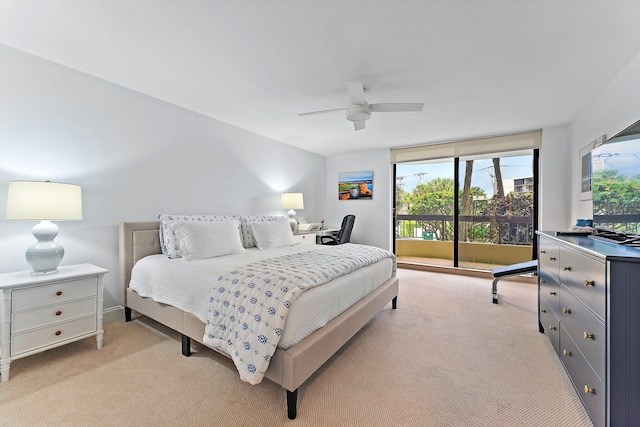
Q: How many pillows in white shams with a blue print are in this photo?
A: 2